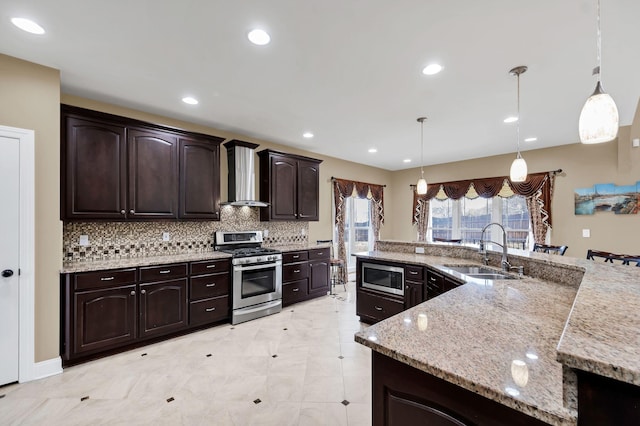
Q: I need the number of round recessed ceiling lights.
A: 9